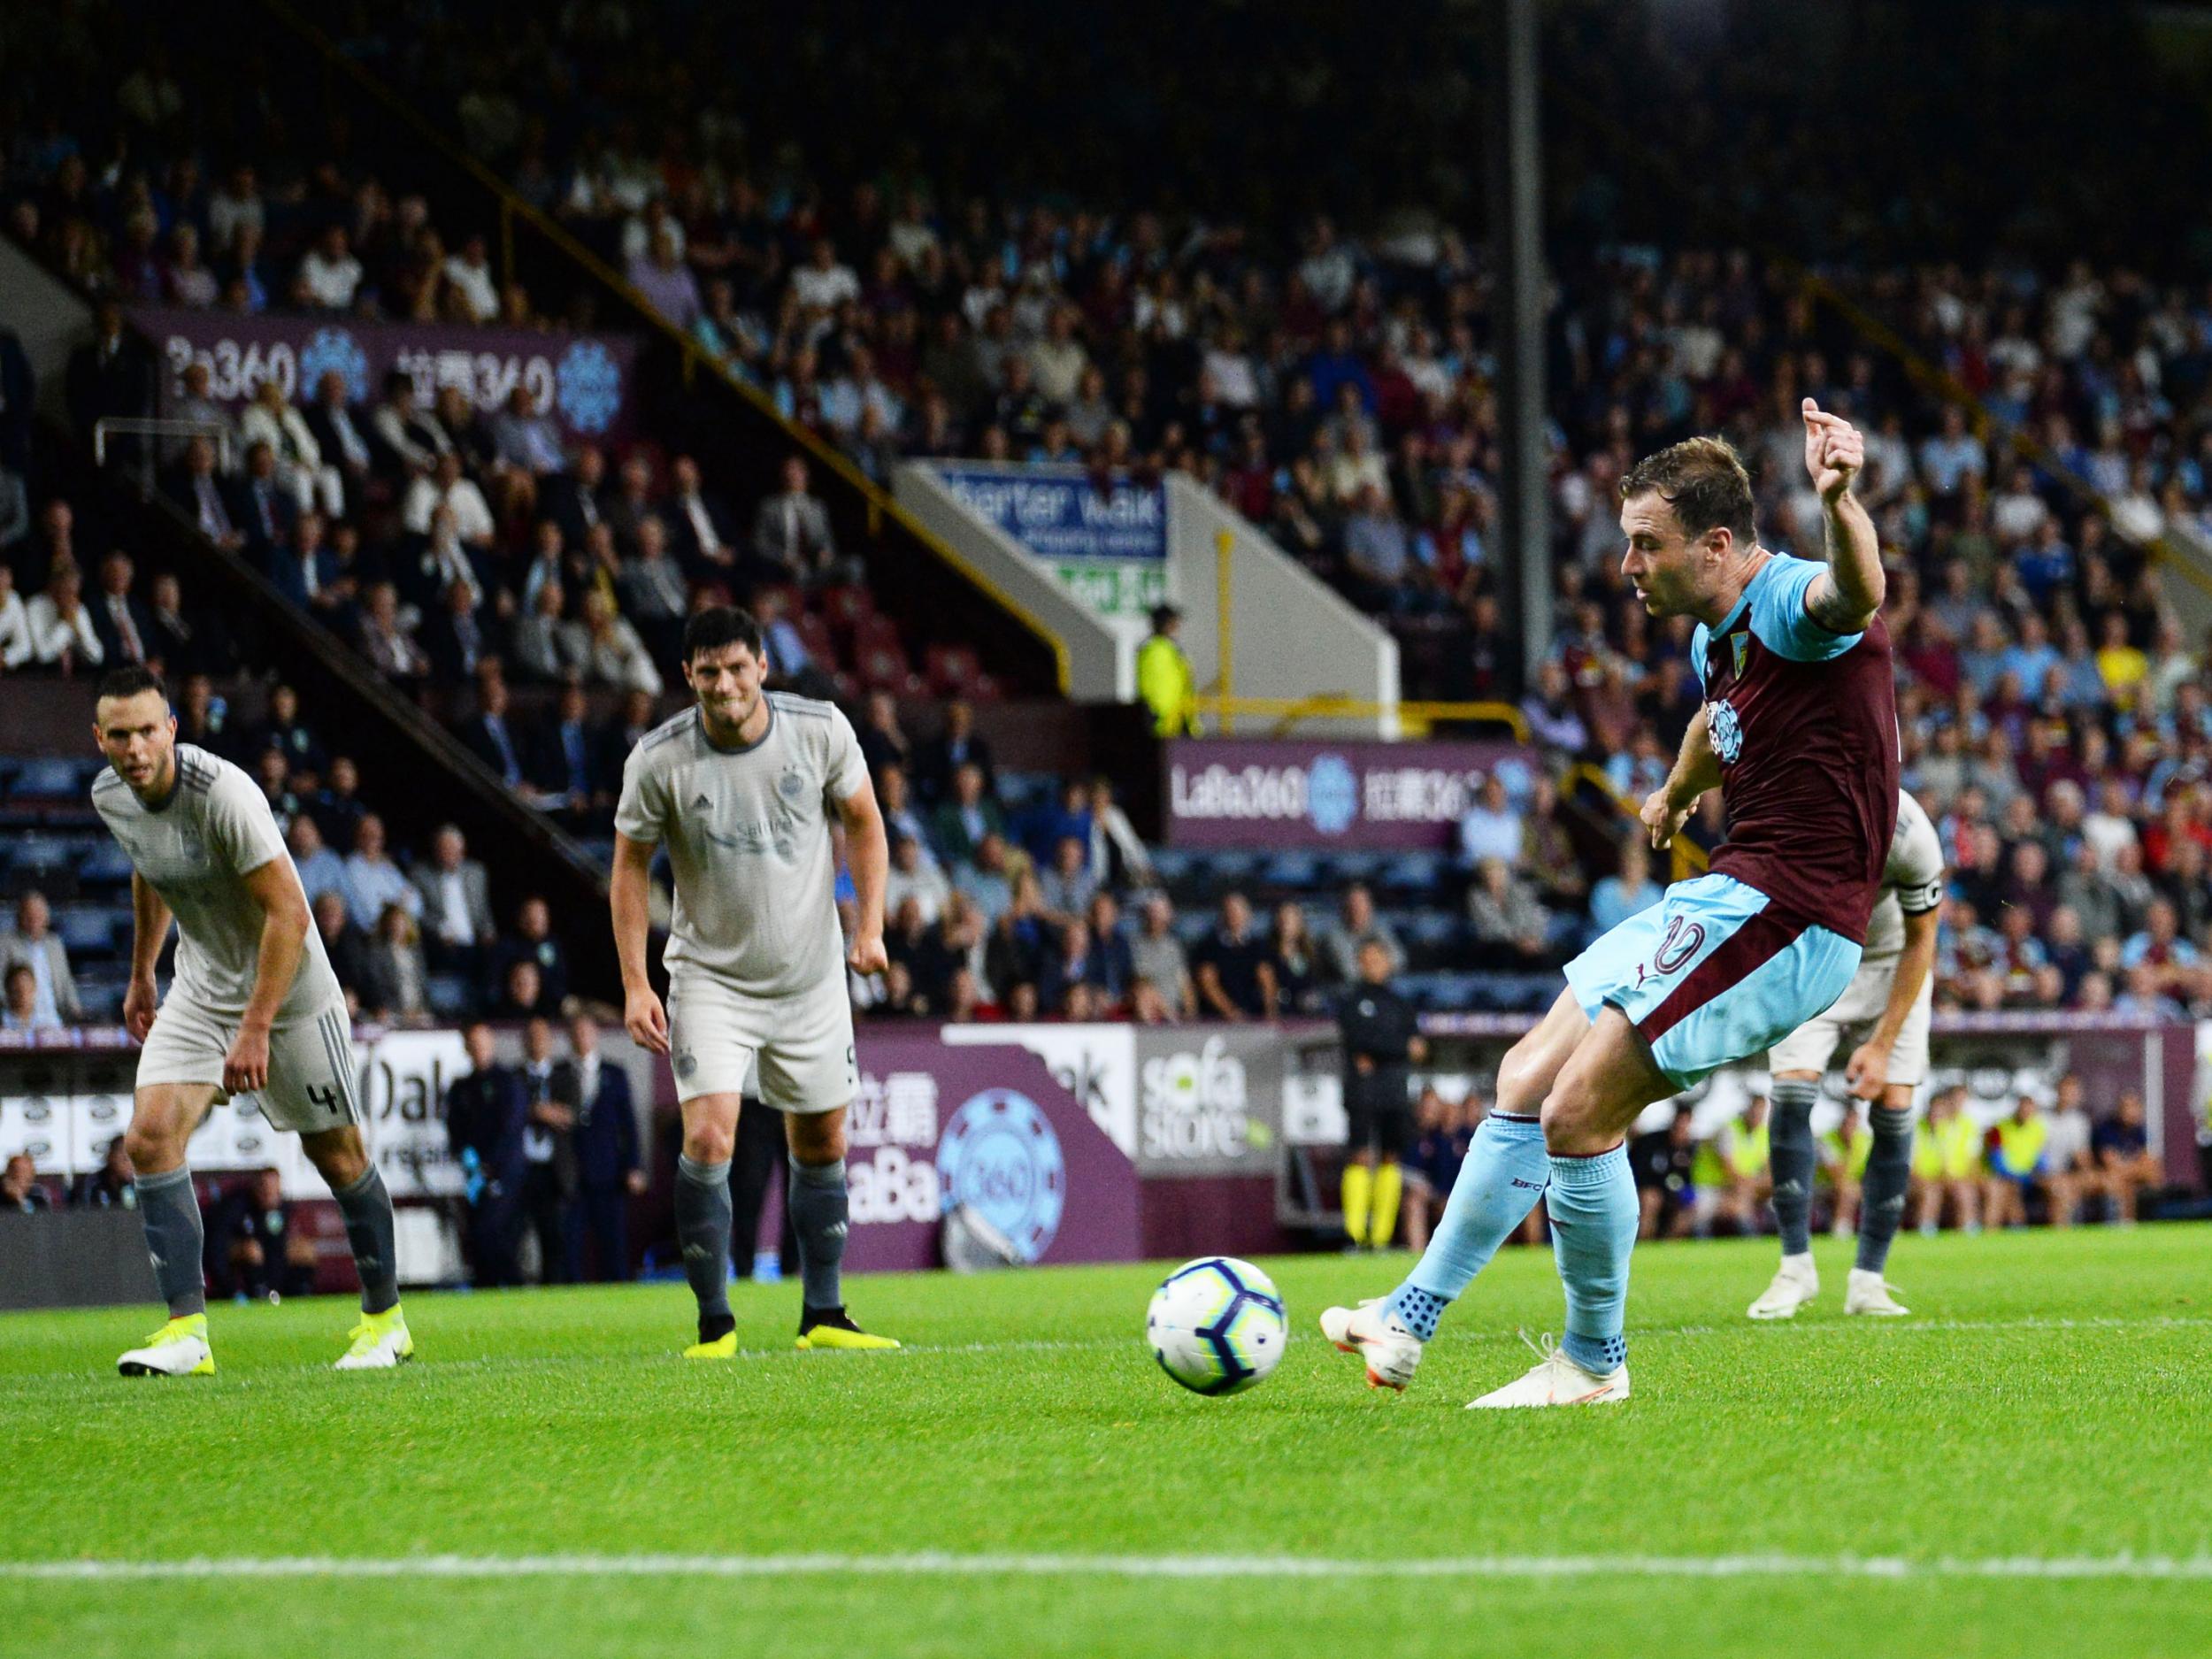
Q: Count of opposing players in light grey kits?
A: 3